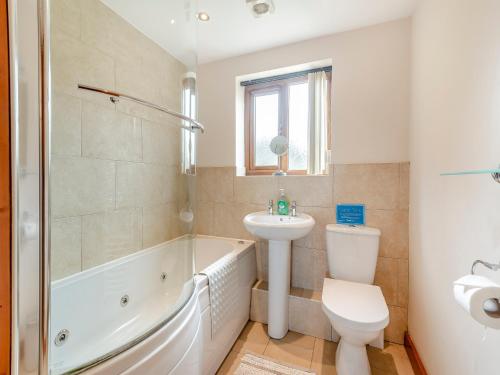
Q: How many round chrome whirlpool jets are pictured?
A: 3